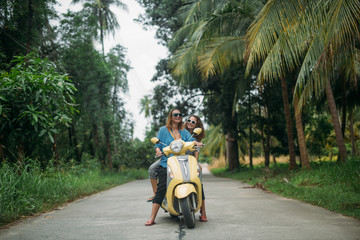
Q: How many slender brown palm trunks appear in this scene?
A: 3